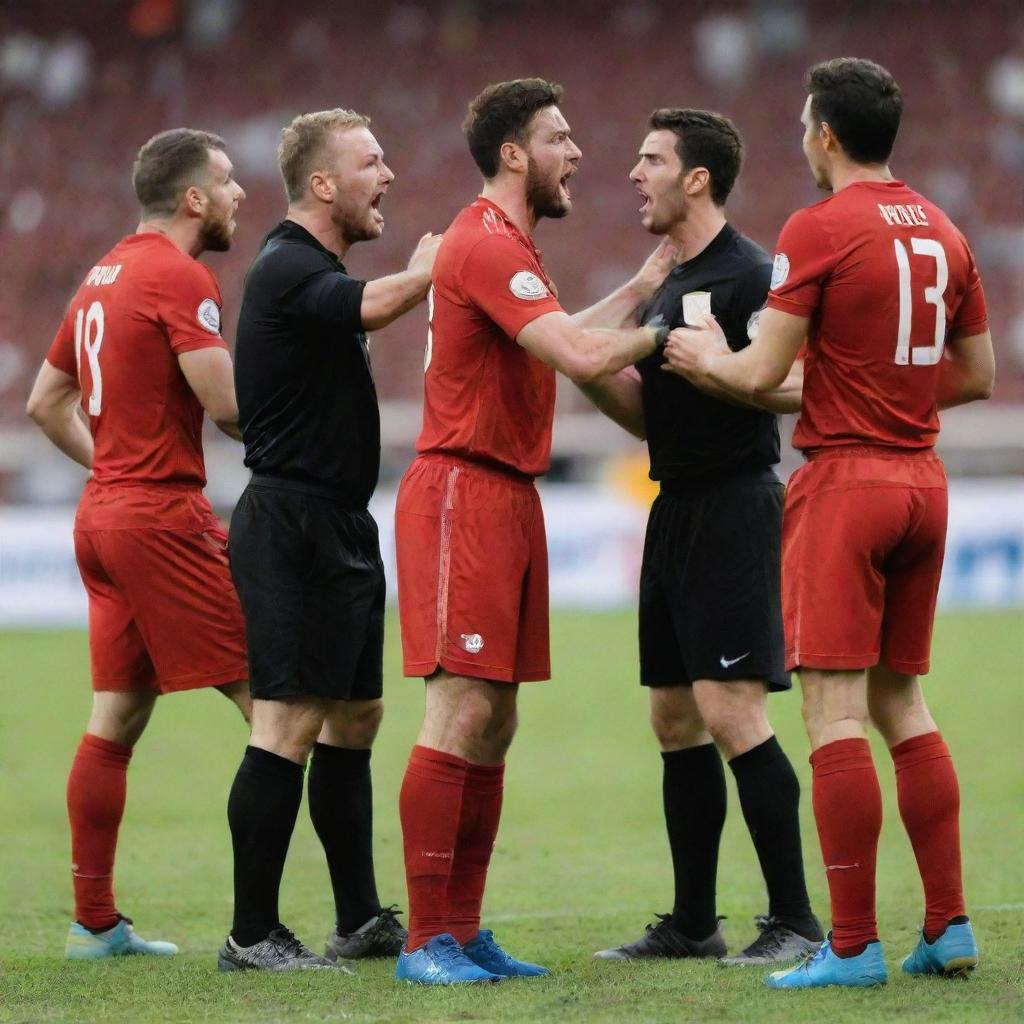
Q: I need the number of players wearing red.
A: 3